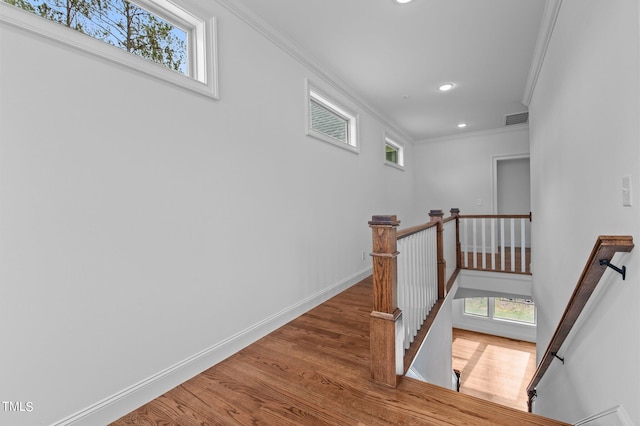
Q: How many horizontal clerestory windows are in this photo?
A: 3